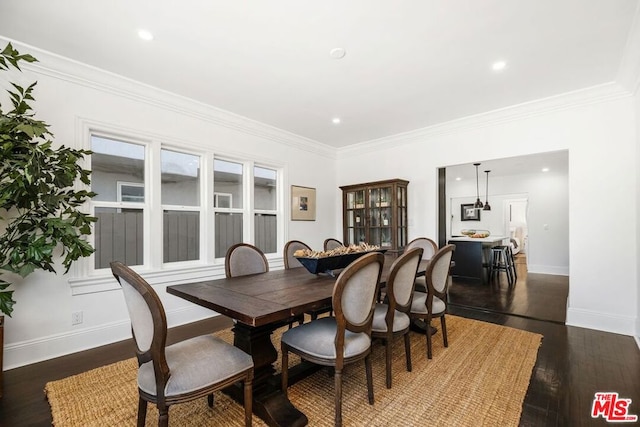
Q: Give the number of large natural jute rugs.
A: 1